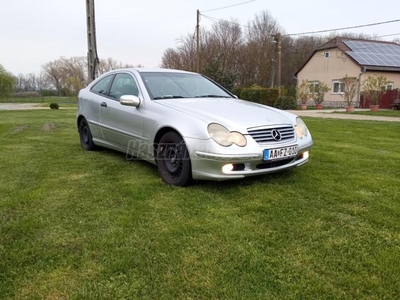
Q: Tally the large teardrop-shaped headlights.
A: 2